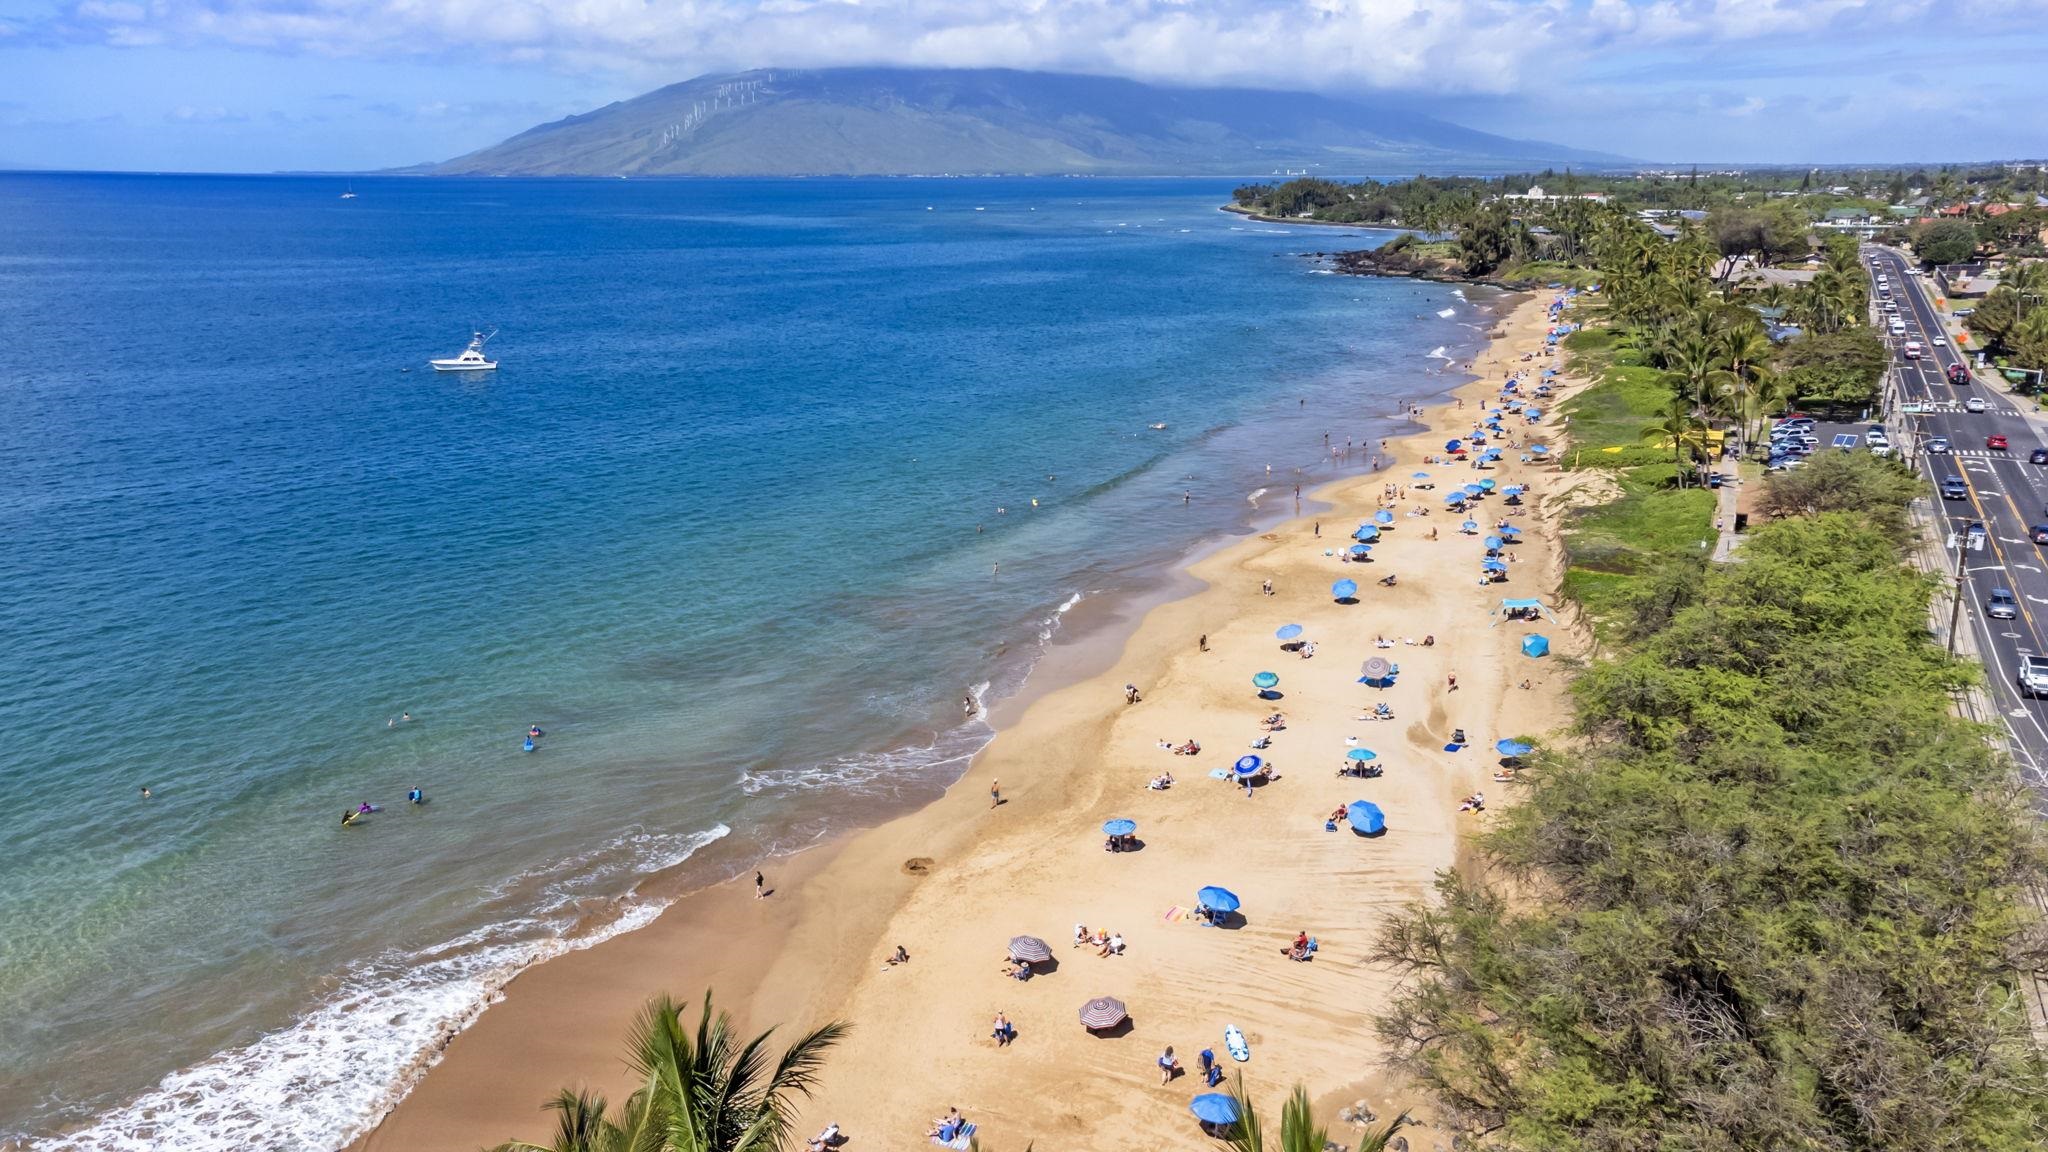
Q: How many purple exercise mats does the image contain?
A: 0